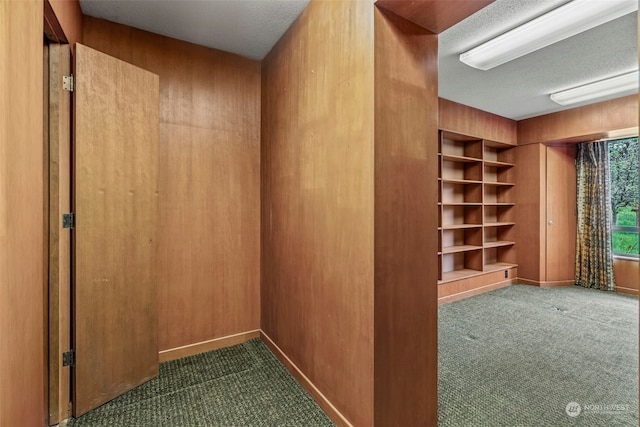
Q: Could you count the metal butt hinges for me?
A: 3